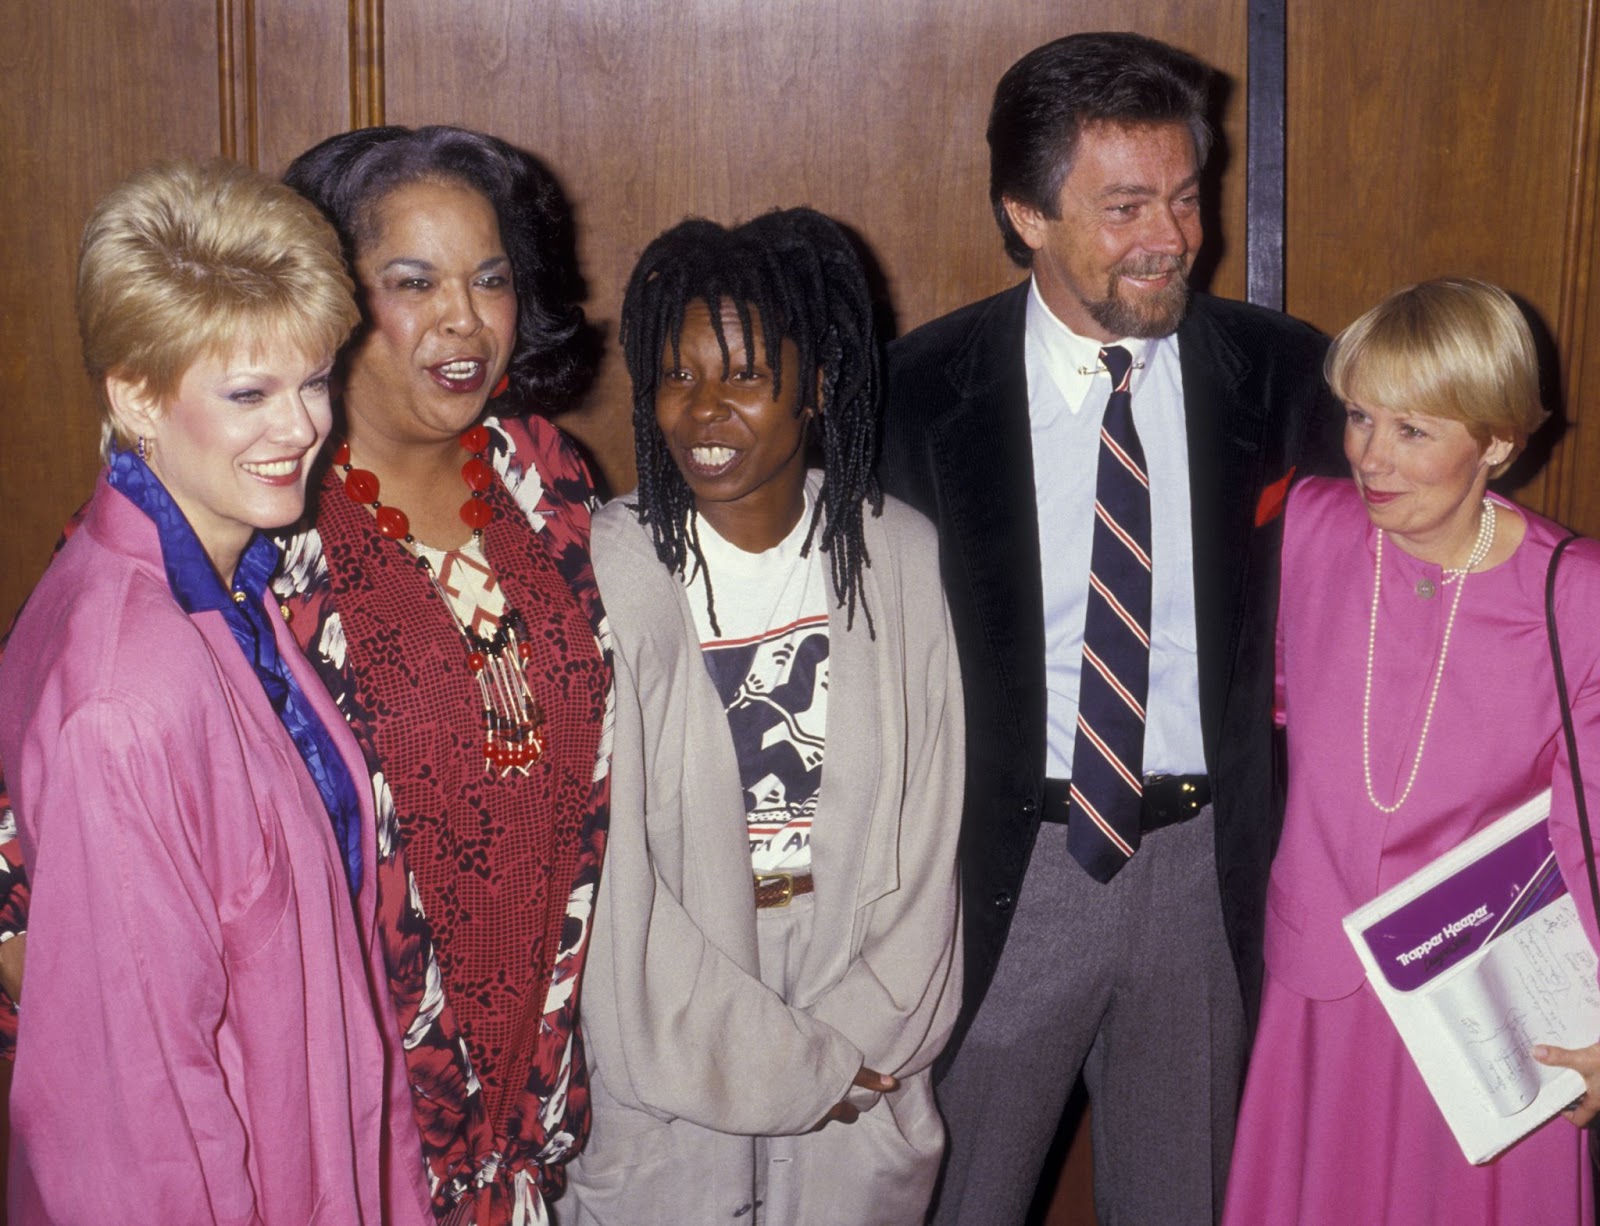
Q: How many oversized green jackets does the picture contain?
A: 0